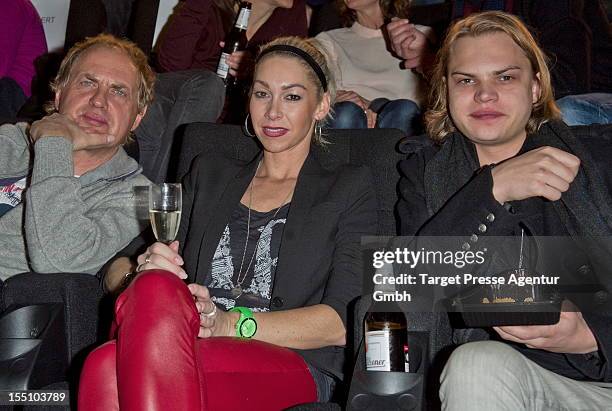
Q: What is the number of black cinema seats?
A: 3